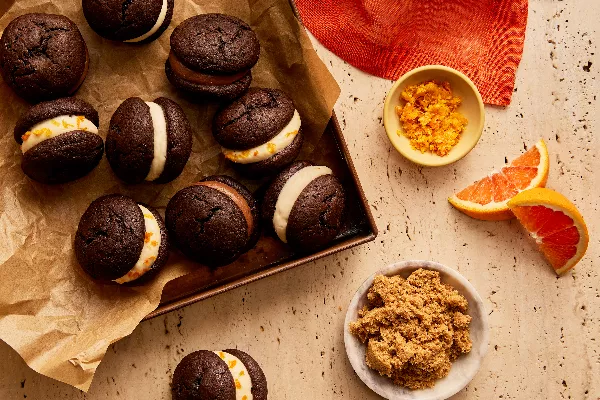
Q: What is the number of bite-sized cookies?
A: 10